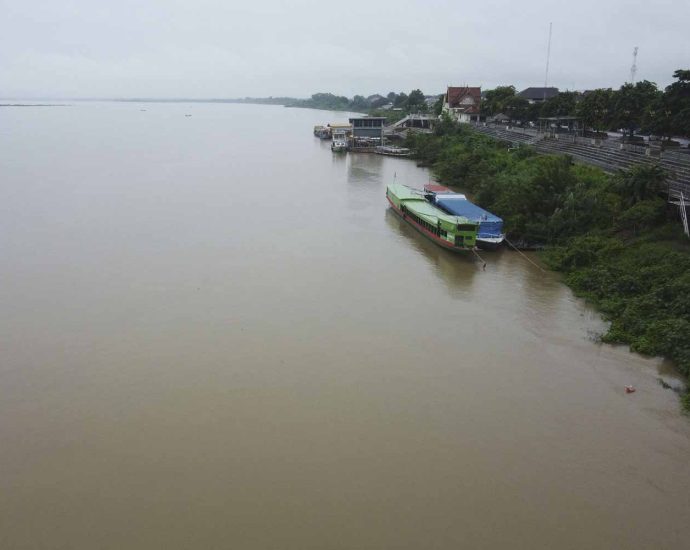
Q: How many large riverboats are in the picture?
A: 2